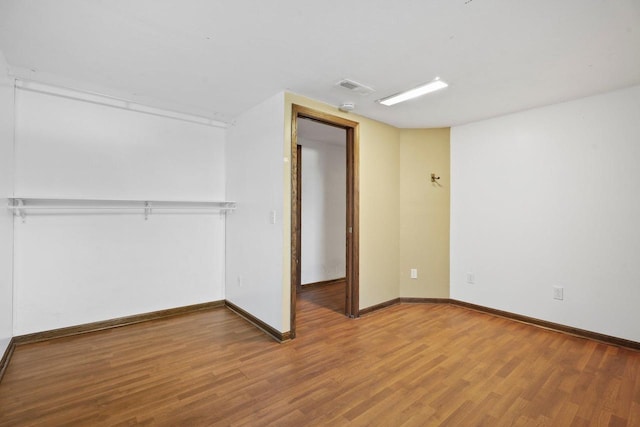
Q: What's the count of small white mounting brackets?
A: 3